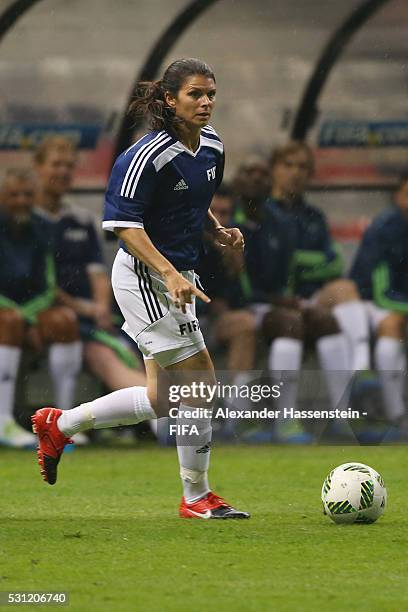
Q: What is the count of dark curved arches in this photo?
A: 3